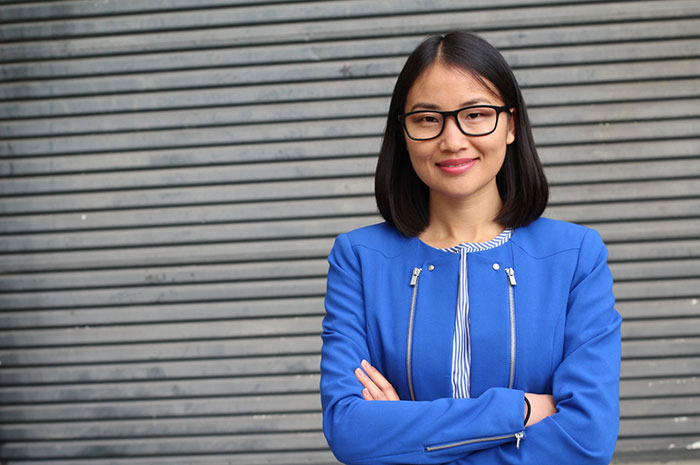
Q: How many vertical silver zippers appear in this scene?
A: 2